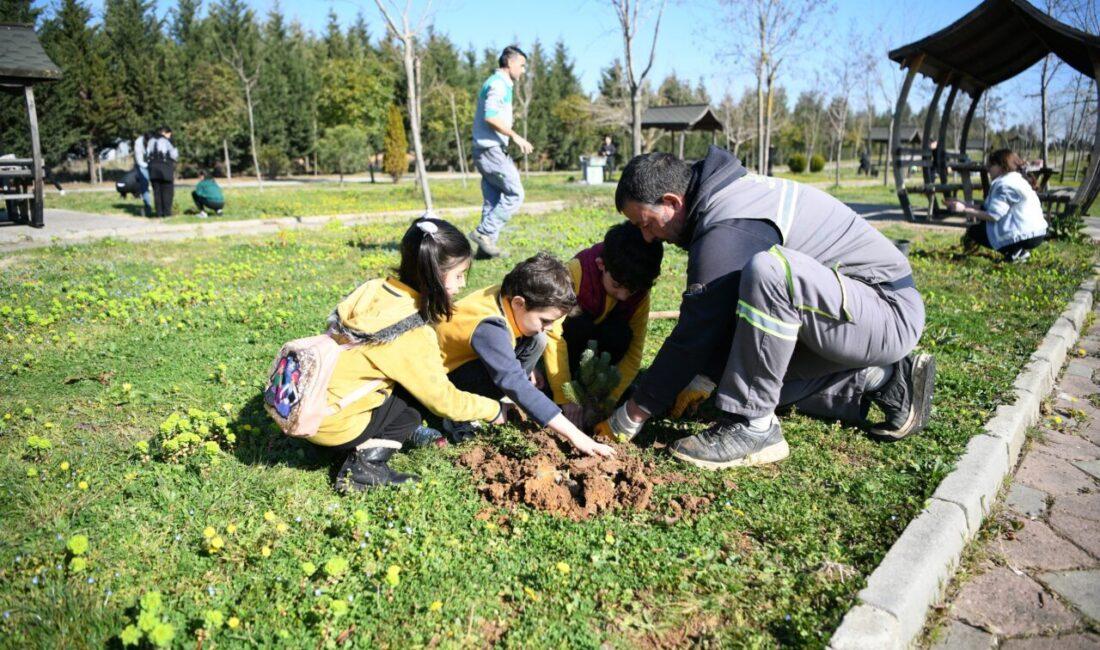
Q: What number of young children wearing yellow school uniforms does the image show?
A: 3